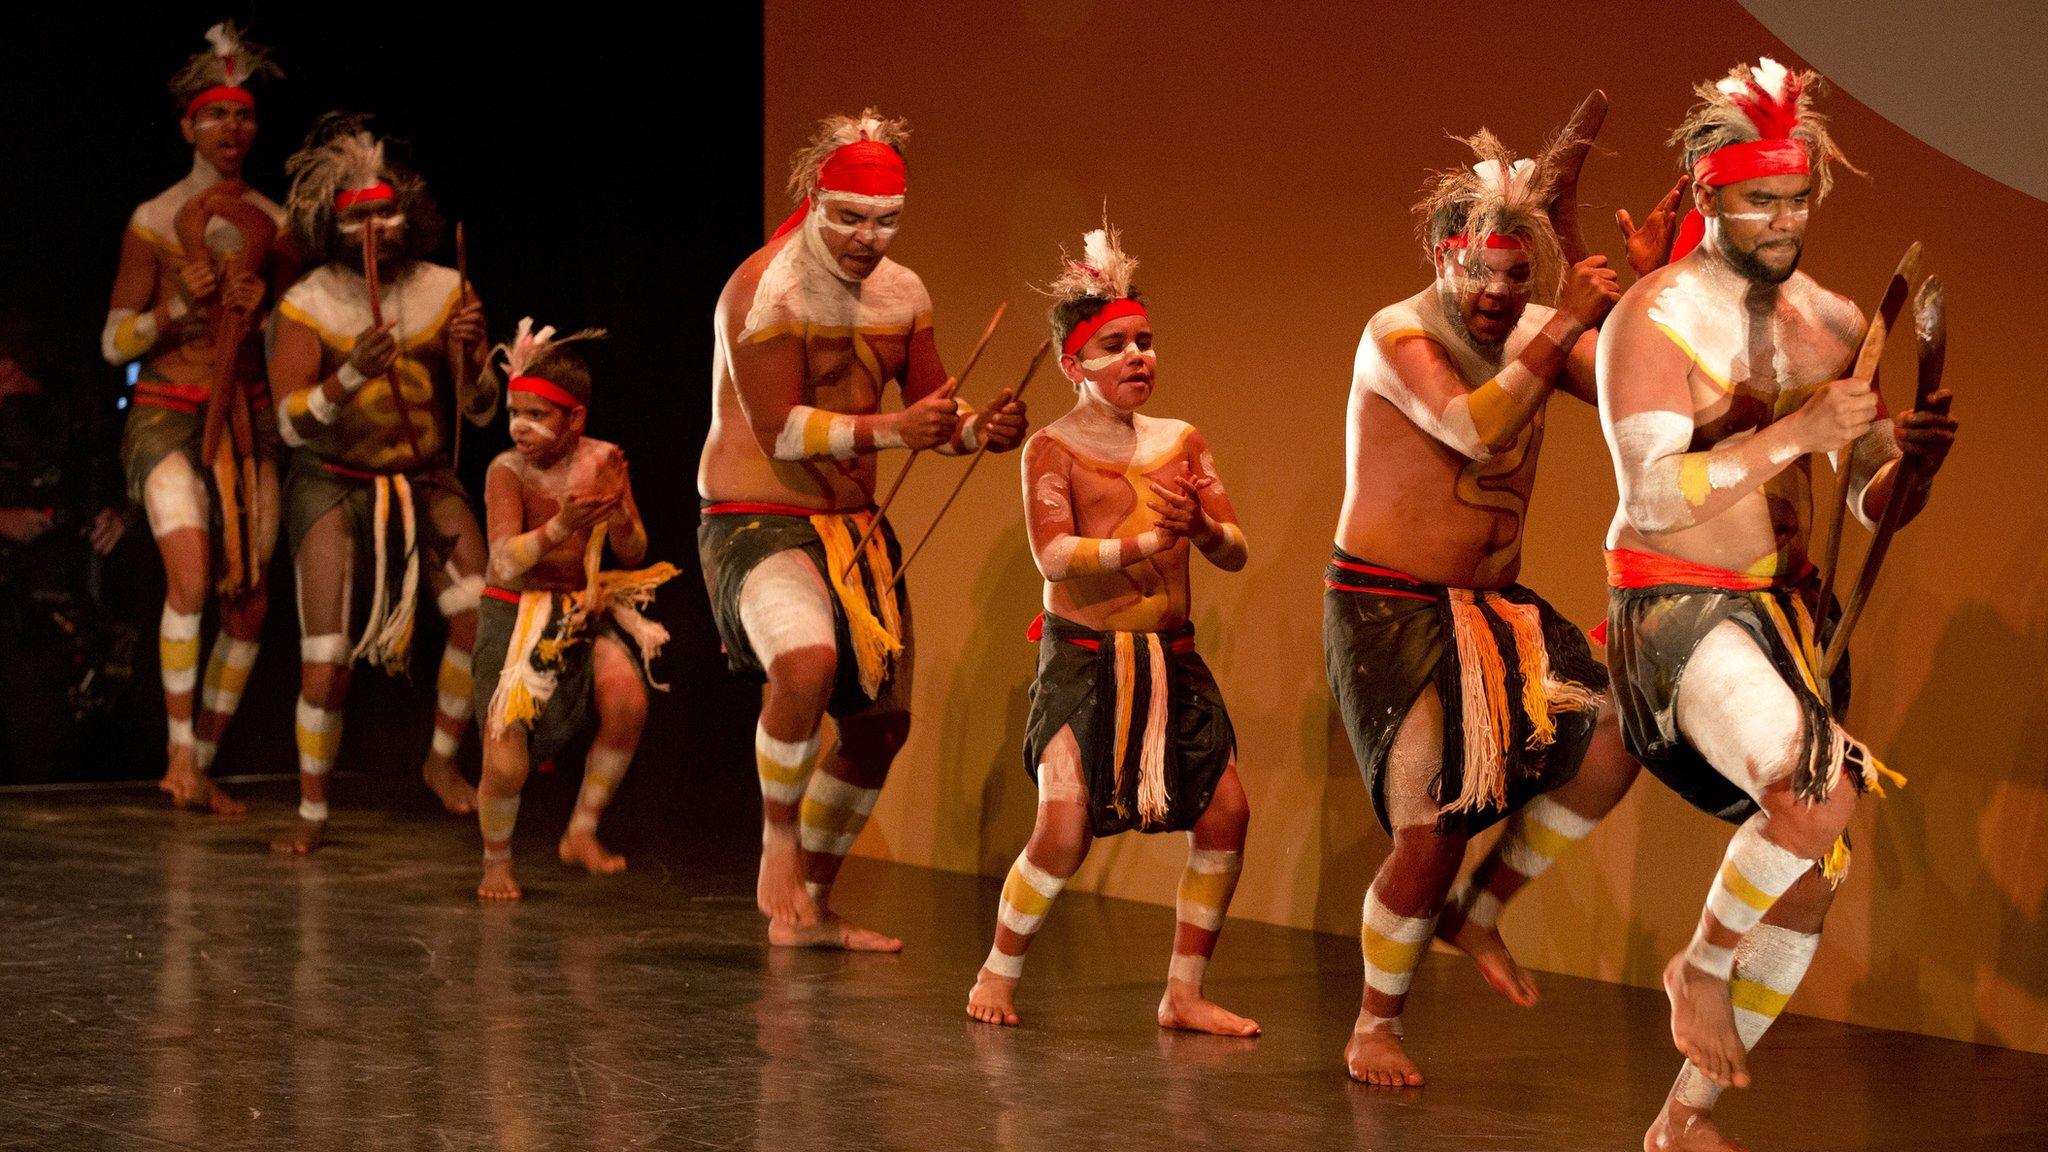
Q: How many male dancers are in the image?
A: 7